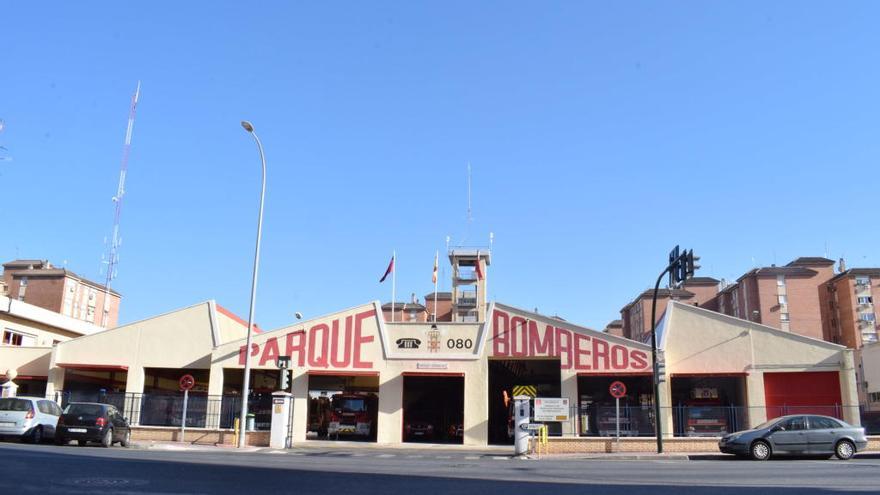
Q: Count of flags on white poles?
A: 3